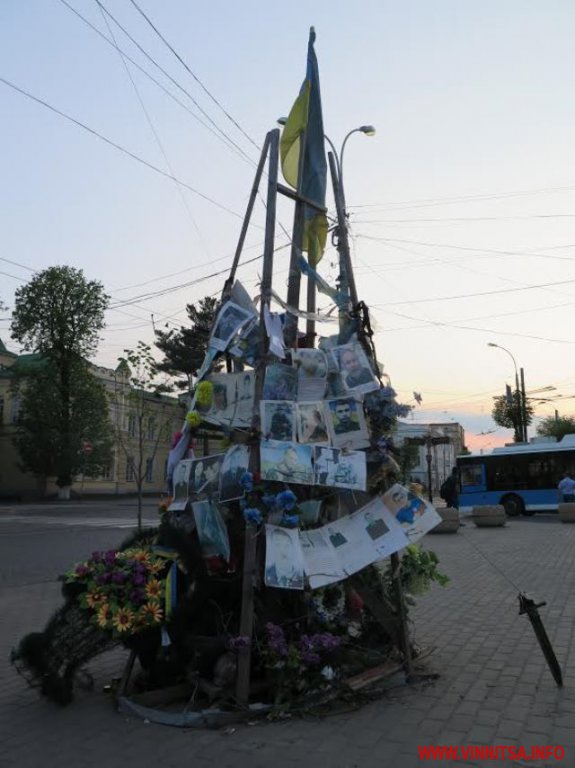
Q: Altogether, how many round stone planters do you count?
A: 3